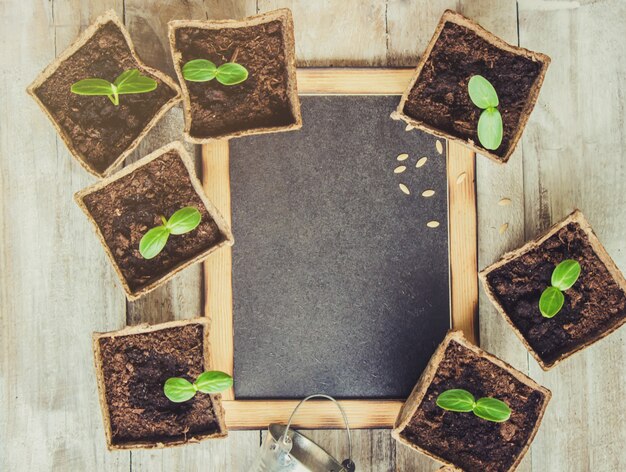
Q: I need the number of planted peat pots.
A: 7